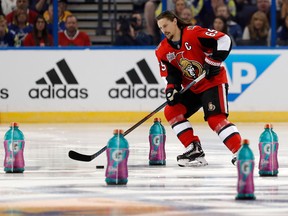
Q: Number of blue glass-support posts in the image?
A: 3